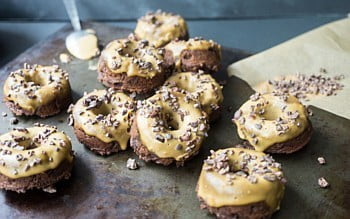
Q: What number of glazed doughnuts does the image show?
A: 10